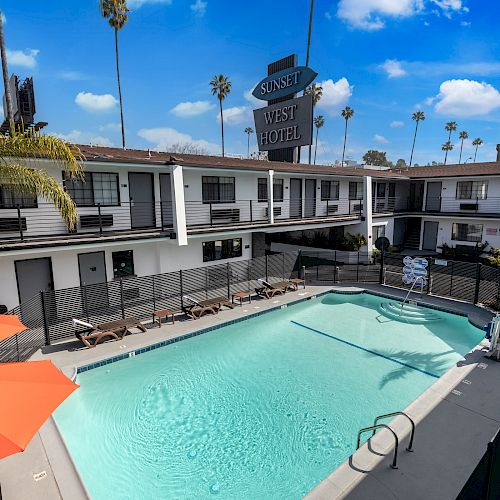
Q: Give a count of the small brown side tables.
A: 3